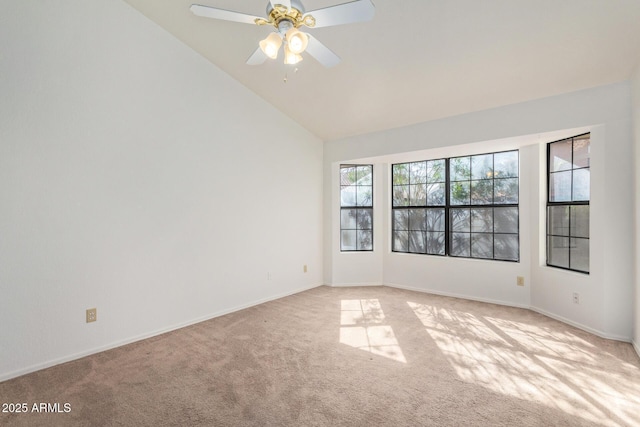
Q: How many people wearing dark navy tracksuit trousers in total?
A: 0